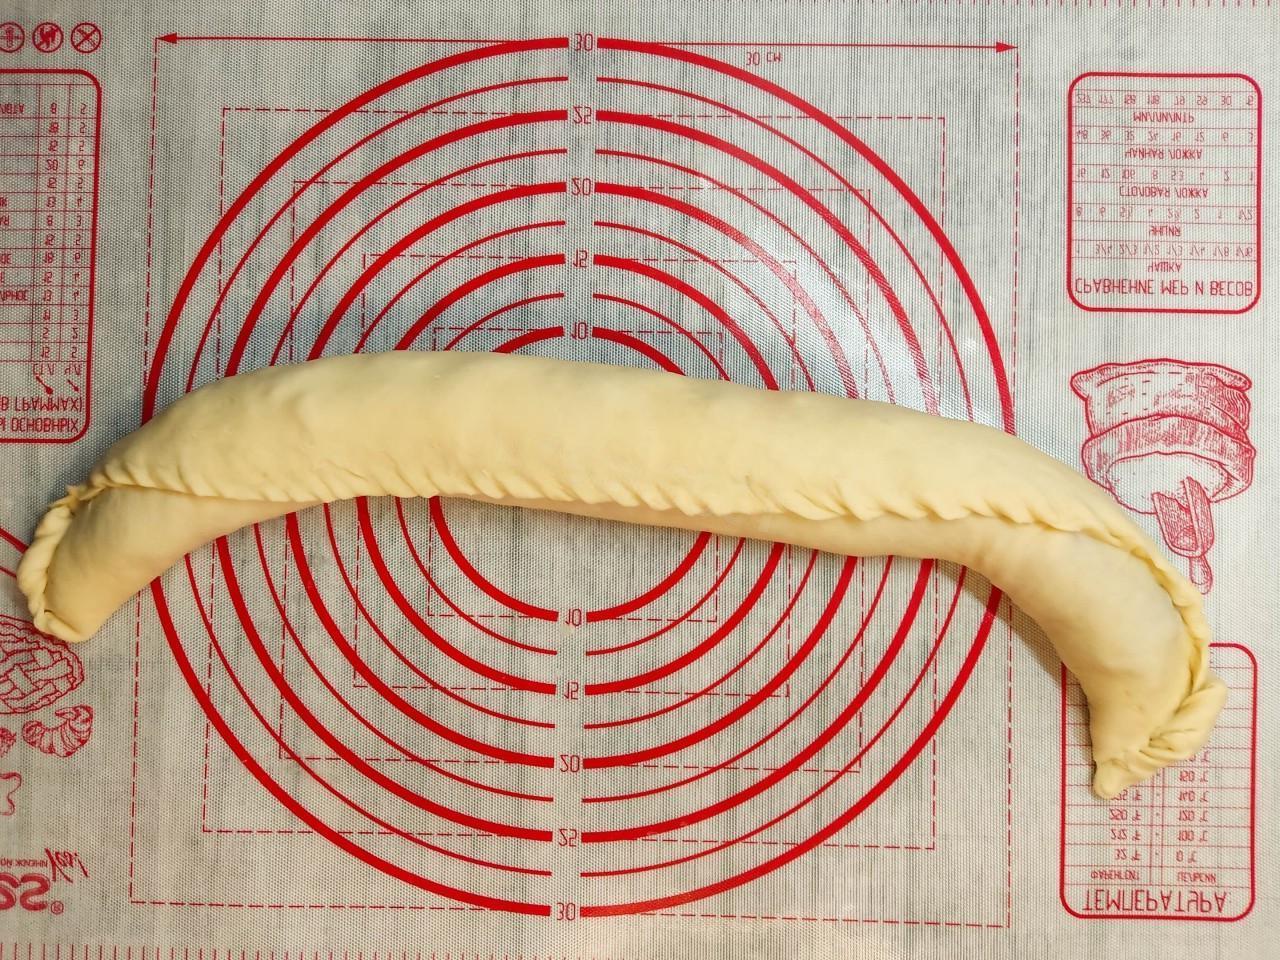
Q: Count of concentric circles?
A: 9